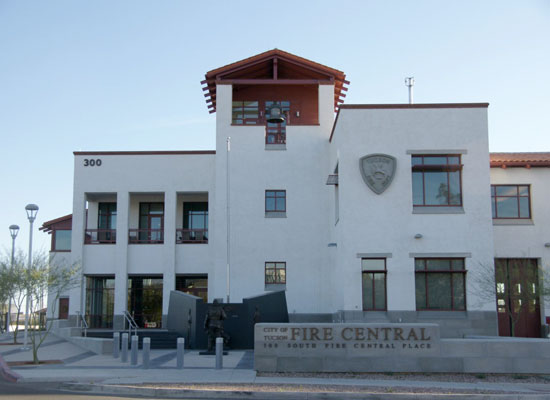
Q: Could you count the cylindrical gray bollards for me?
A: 6